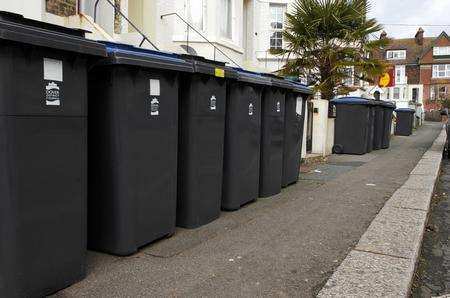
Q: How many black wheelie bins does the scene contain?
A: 10